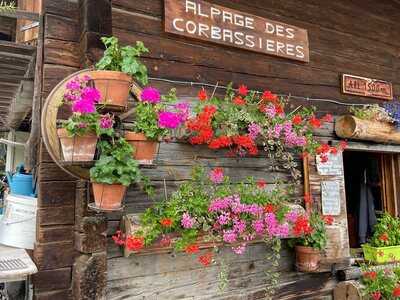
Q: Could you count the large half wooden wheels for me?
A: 1